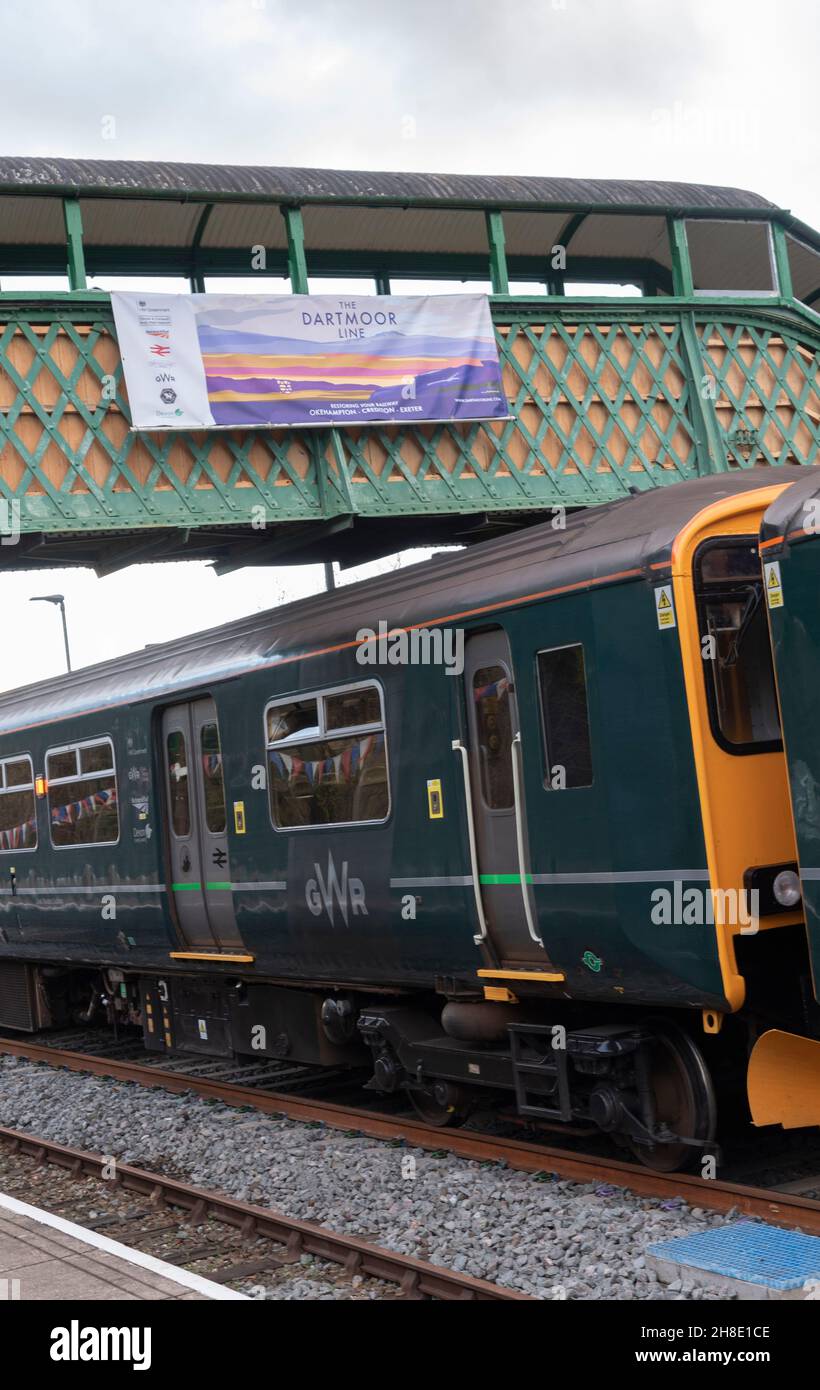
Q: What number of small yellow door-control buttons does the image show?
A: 2